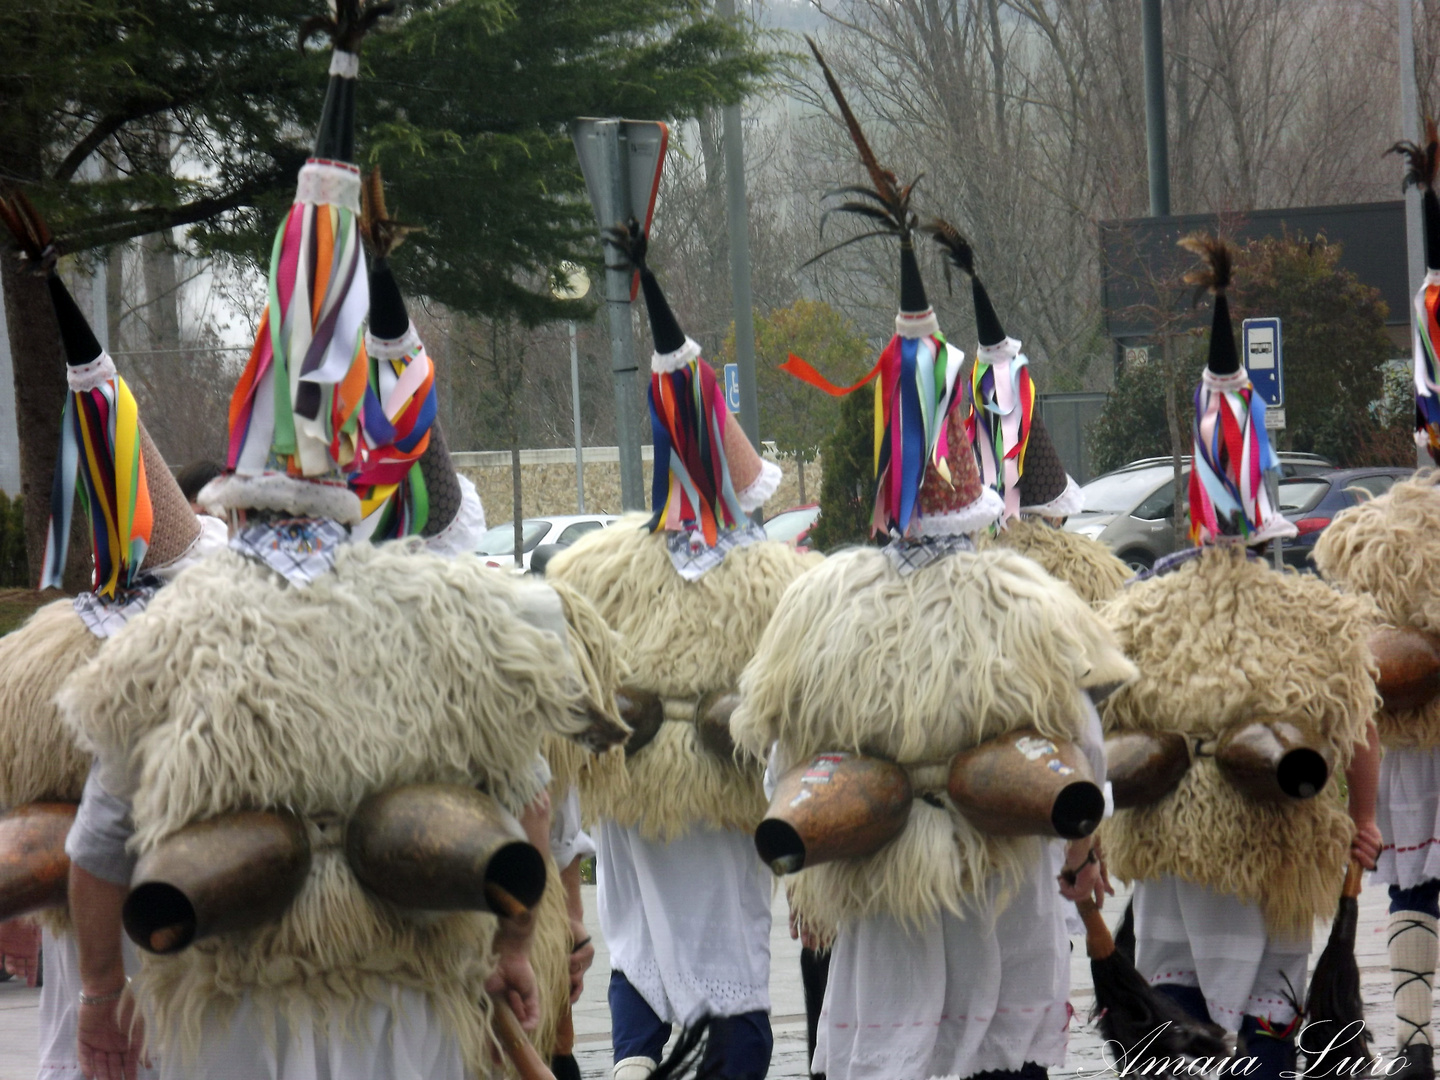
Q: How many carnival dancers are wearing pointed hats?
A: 8